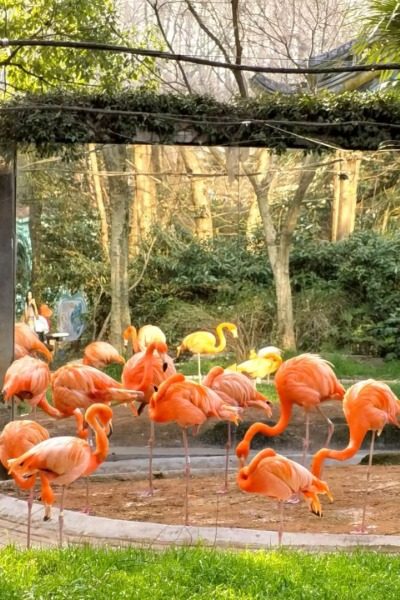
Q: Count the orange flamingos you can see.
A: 13